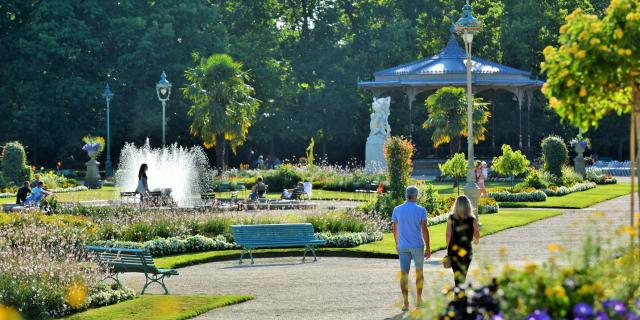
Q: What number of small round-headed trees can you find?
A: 2